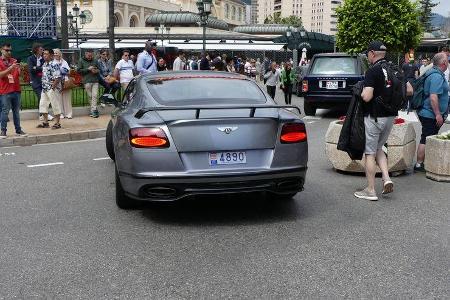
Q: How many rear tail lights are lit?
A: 2